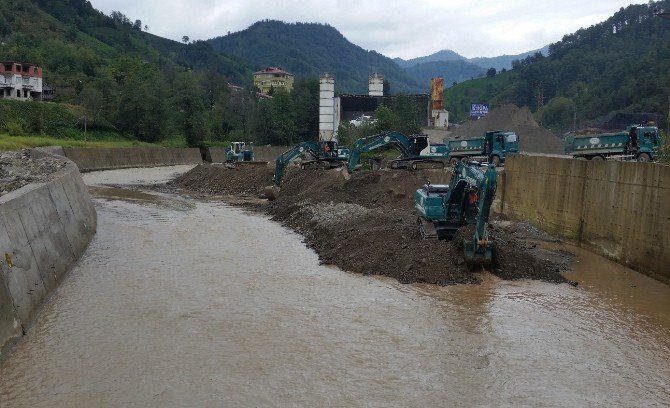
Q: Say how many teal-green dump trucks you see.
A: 2